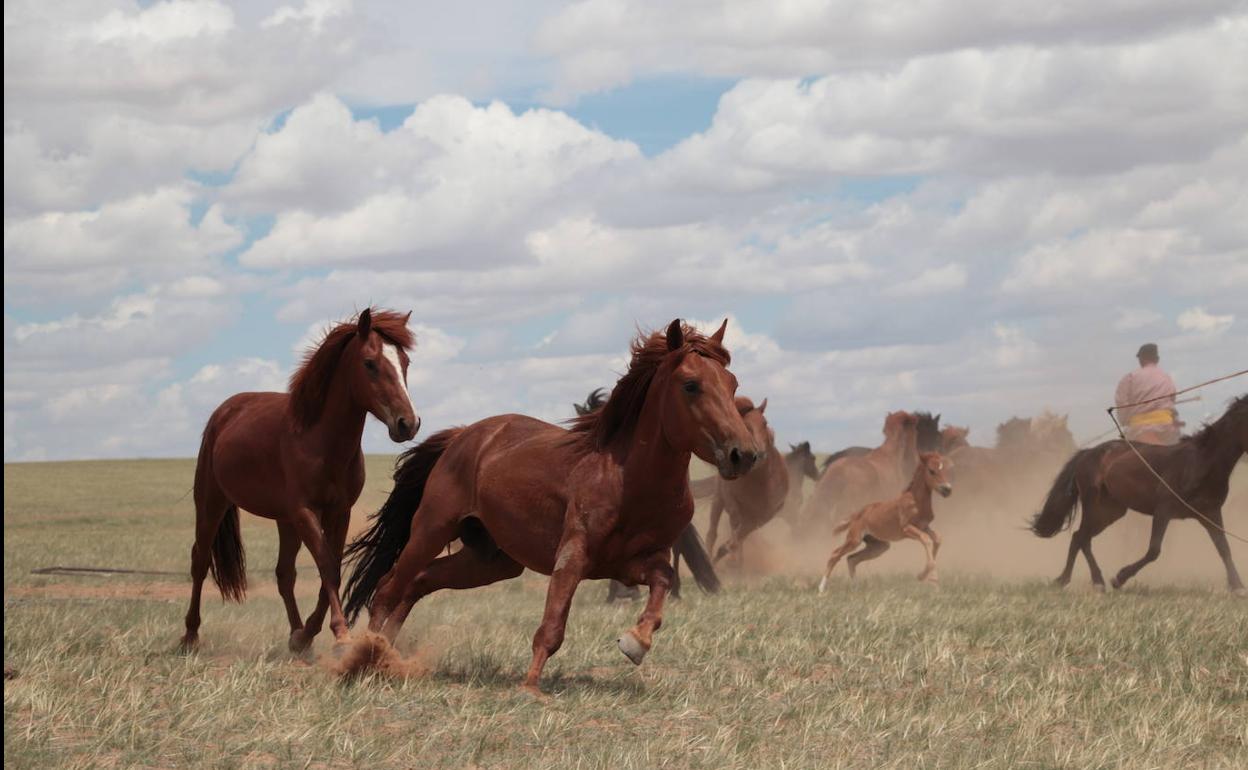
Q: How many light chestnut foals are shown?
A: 1